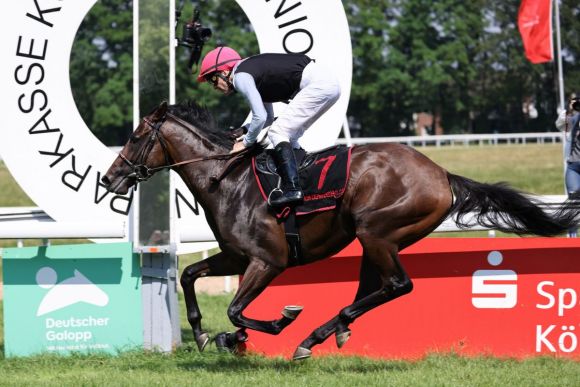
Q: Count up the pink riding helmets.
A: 1